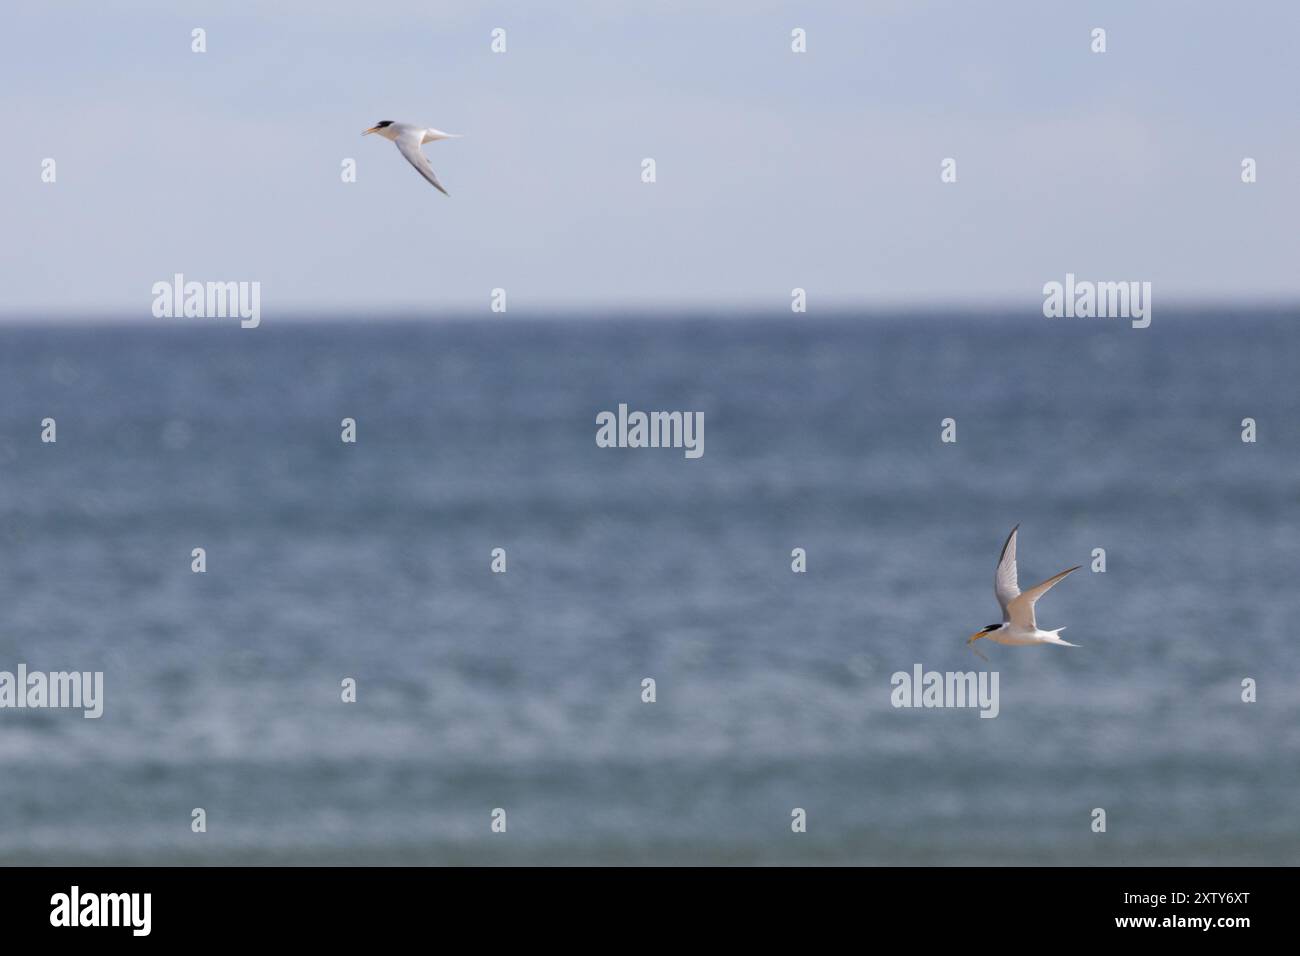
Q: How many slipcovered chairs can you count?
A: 0